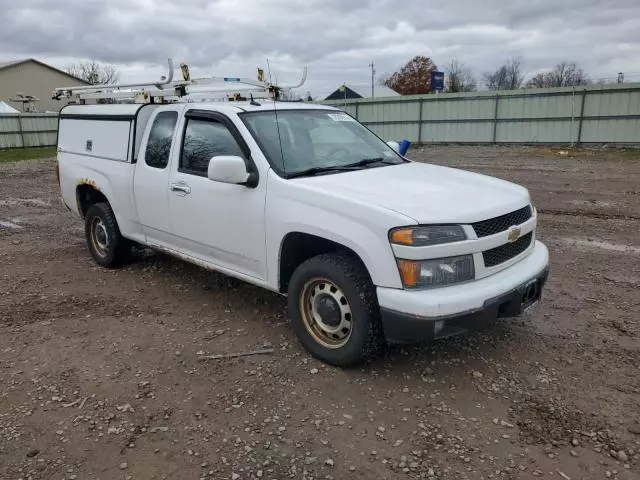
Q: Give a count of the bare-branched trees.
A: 4